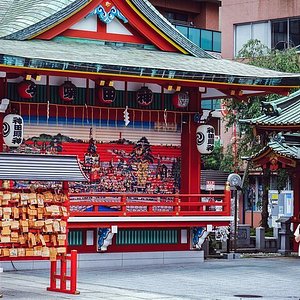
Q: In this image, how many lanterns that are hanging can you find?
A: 7